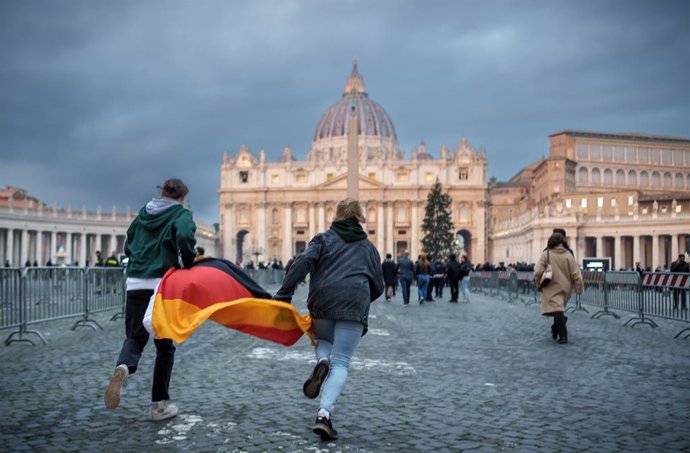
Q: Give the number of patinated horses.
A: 0